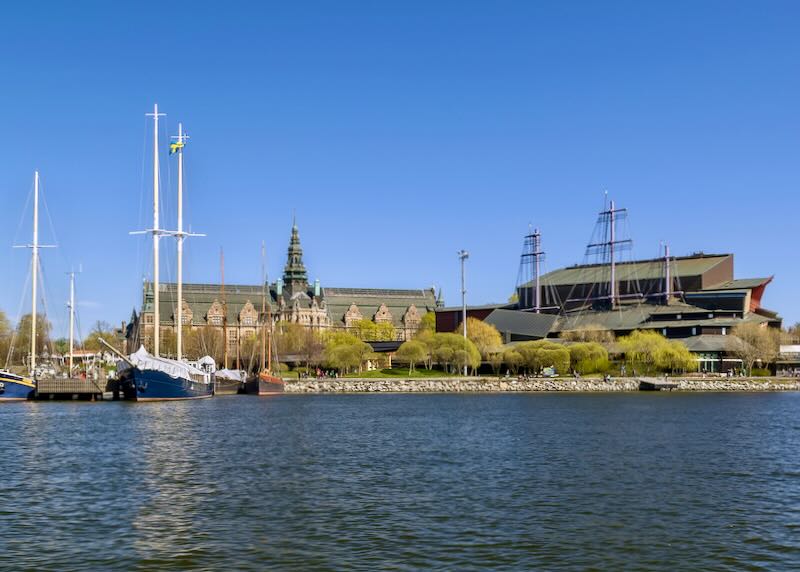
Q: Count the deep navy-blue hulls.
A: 2